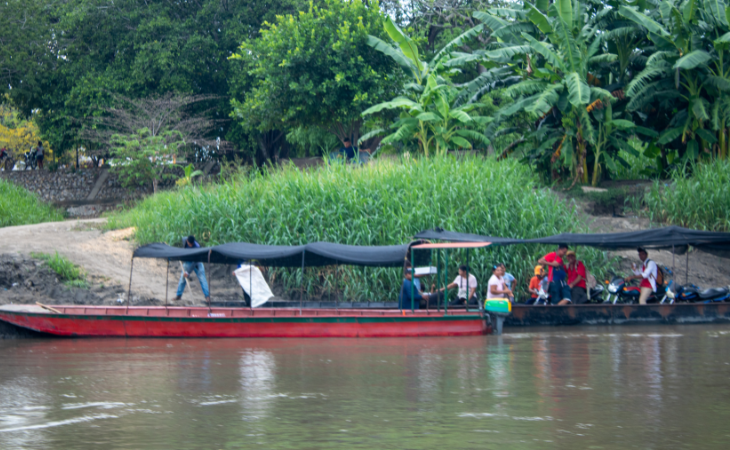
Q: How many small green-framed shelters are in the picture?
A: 1